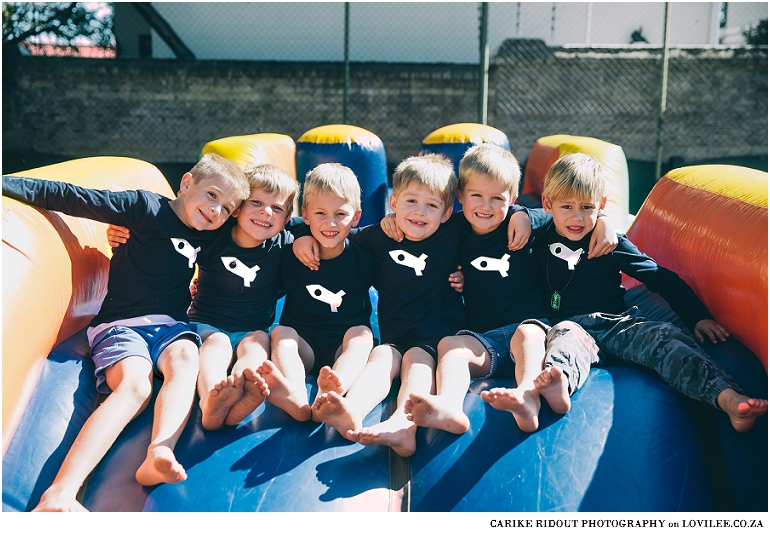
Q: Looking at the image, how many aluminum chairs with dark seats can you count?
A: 0